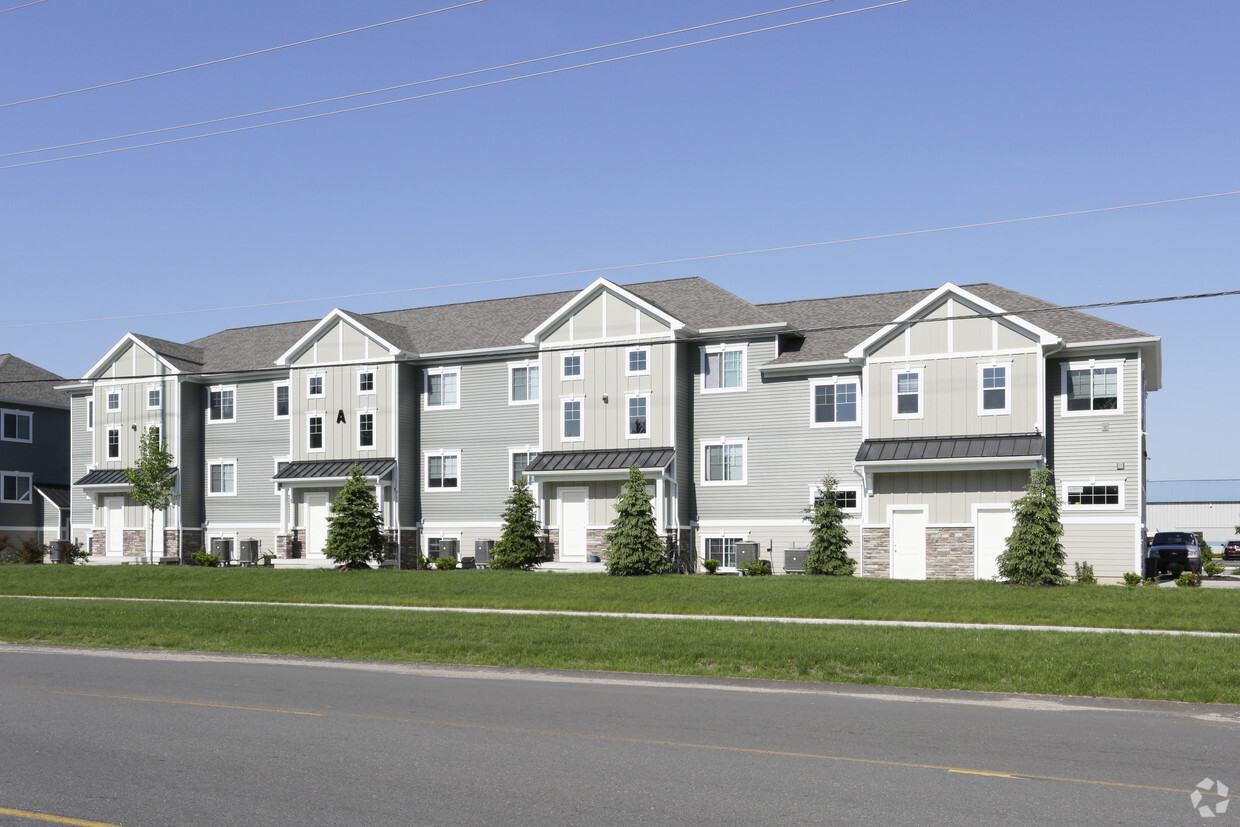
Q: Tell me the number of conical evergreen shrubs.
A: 5